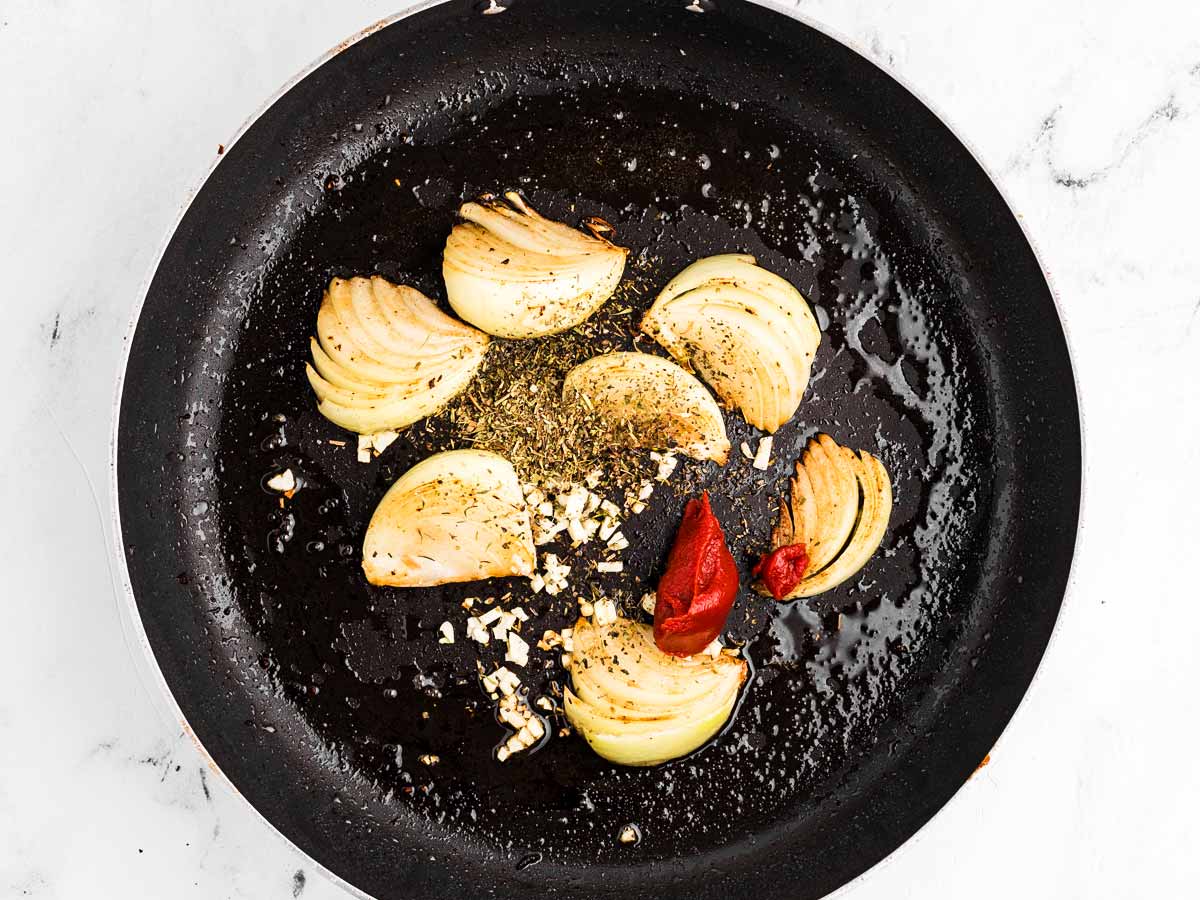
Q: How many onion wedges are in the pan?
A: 7